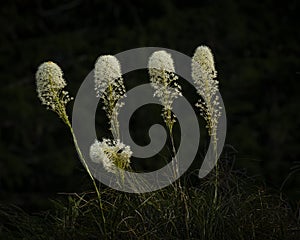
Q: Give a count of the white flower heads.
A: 5